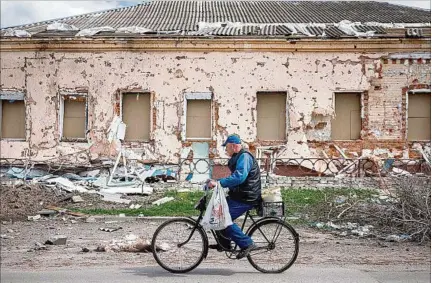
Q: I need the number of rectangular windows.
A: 7